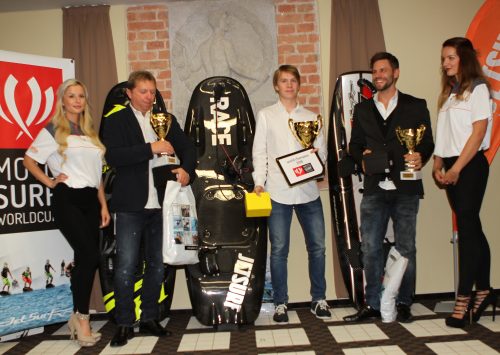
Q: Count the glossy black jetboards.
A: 3